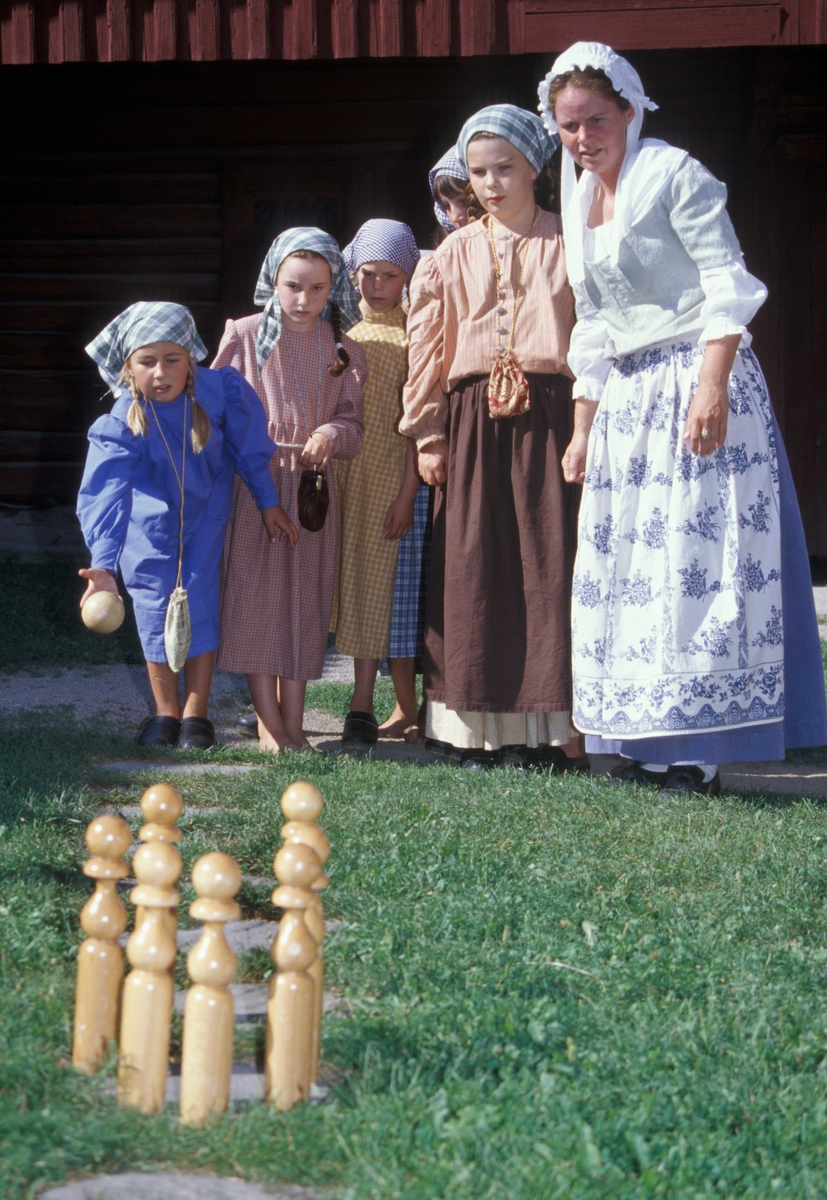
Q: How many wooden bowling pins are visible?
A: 7